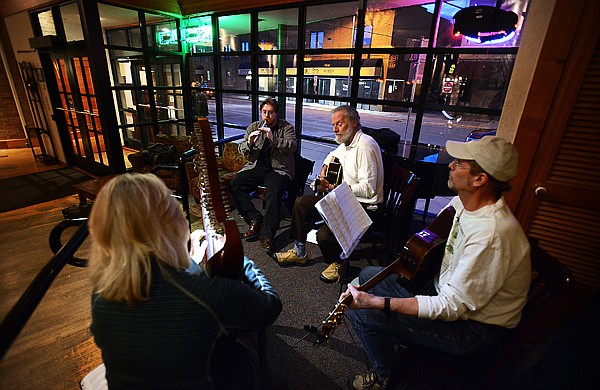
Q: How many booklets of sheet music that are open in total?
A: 1